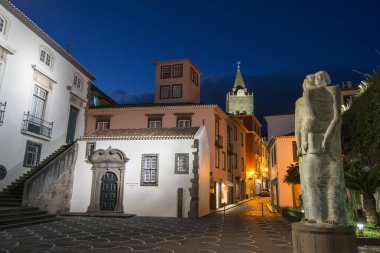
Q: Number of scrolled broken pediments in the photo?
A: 1